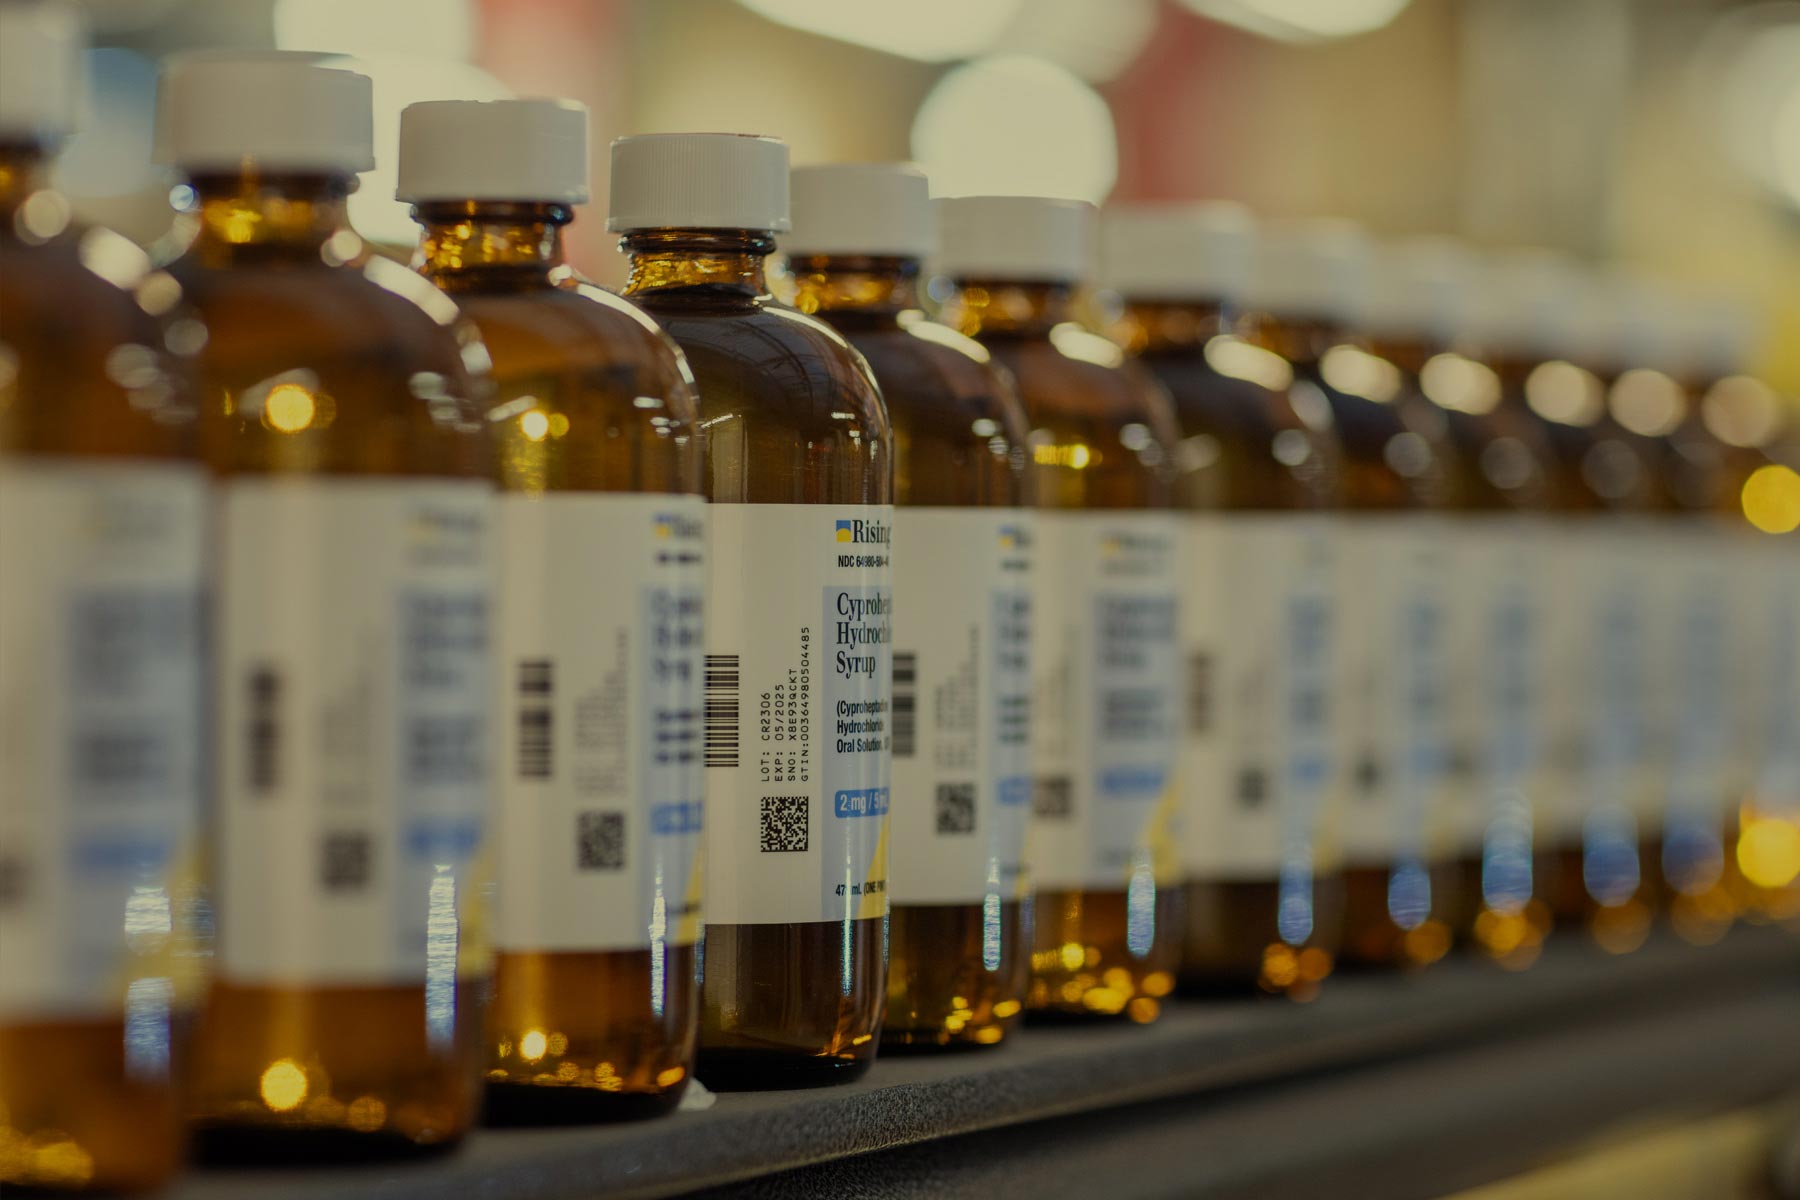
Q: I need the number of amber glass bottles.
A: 12